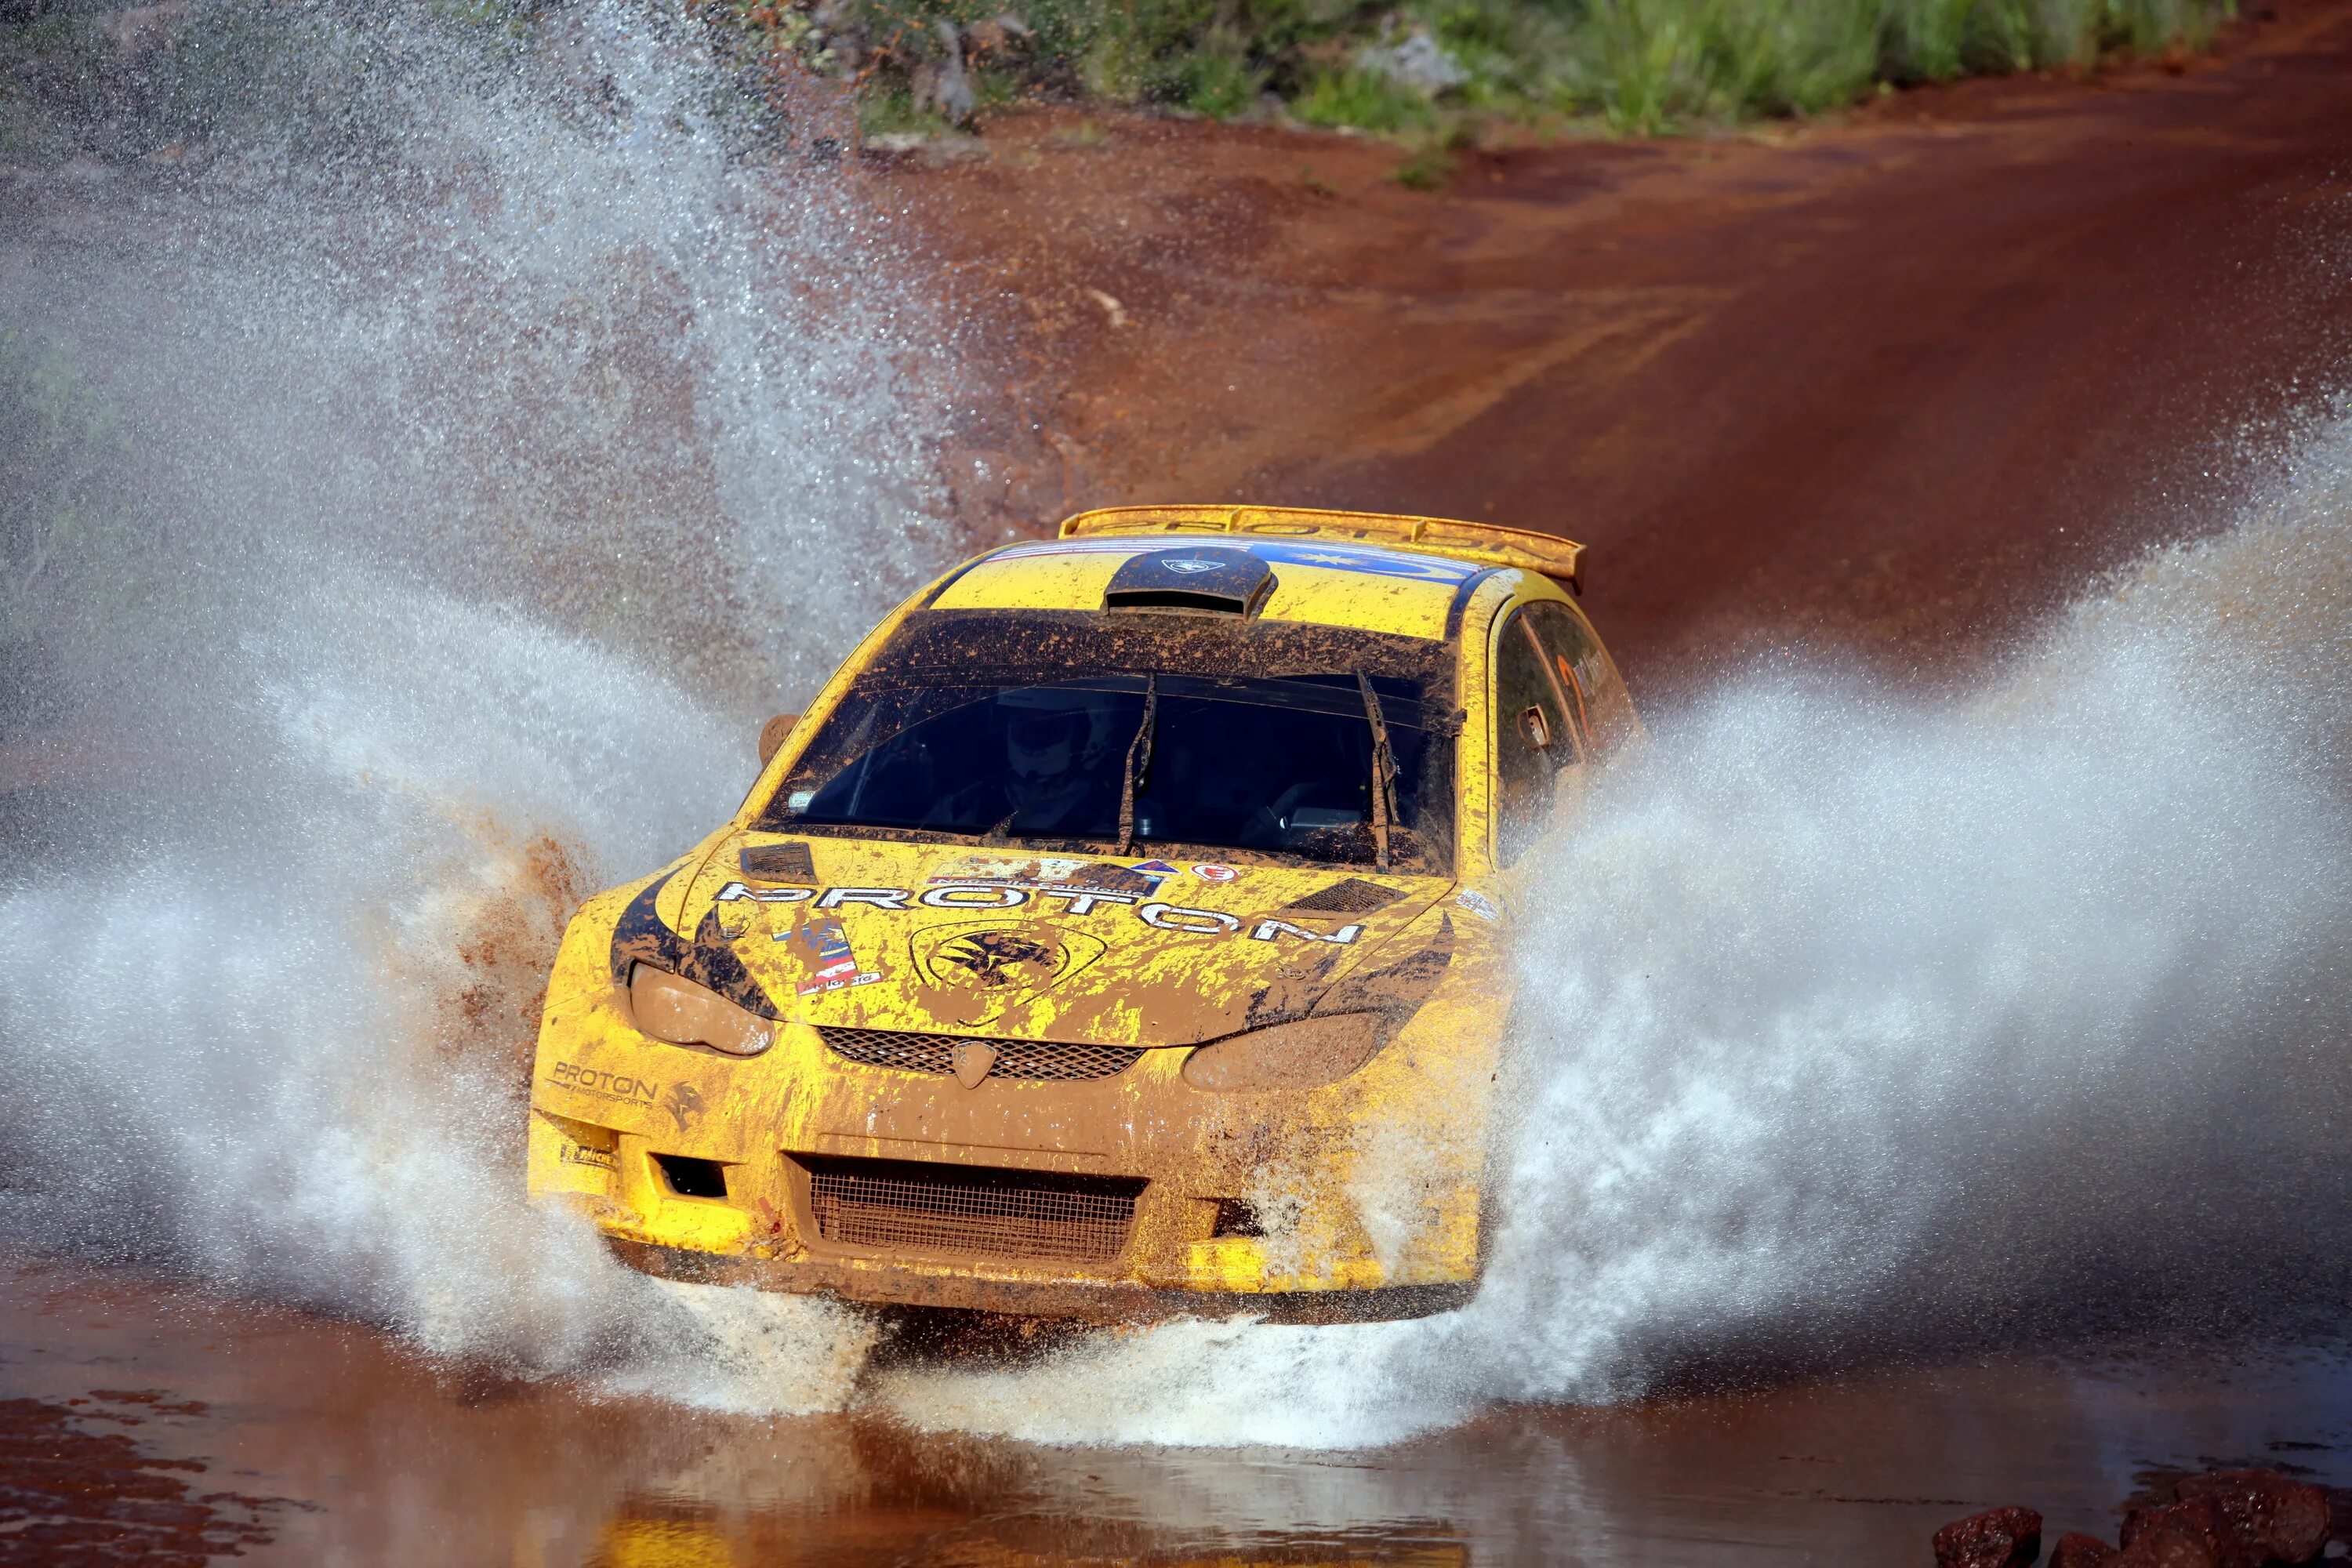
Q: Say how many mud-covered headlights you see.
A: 2